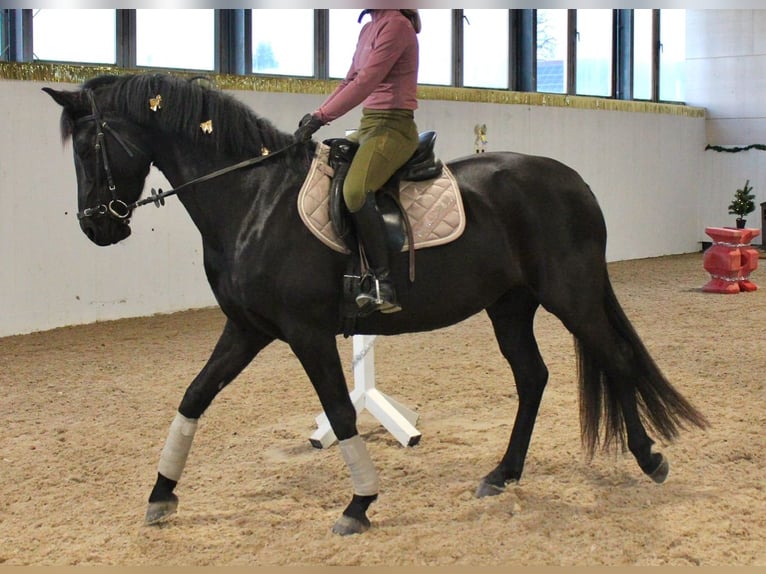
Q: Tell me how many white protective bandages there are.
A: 2